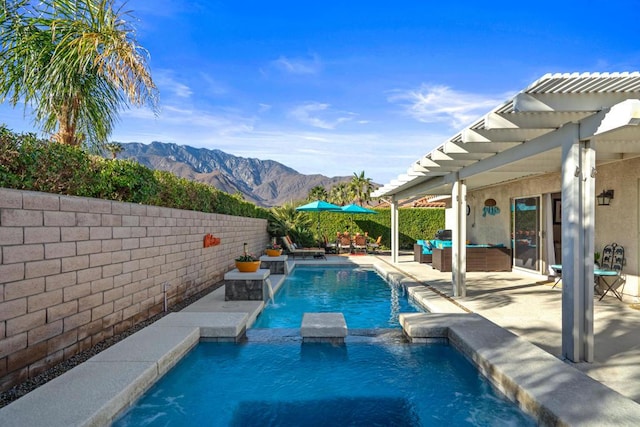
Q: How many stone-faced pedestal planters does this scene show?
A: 2